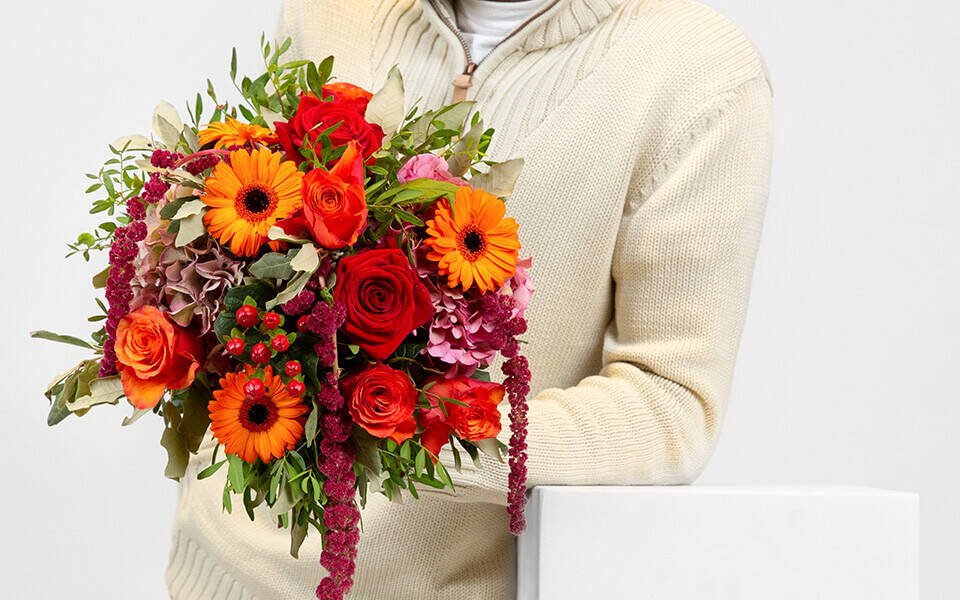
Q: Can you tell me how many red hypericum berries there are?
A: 9